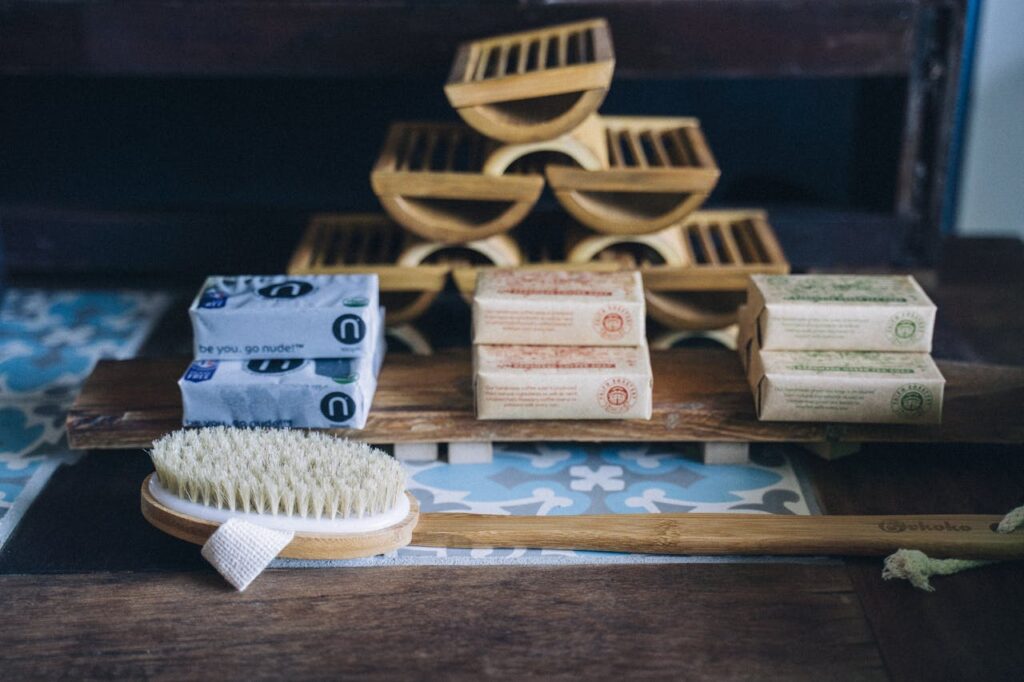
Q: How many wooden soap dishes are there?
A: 6